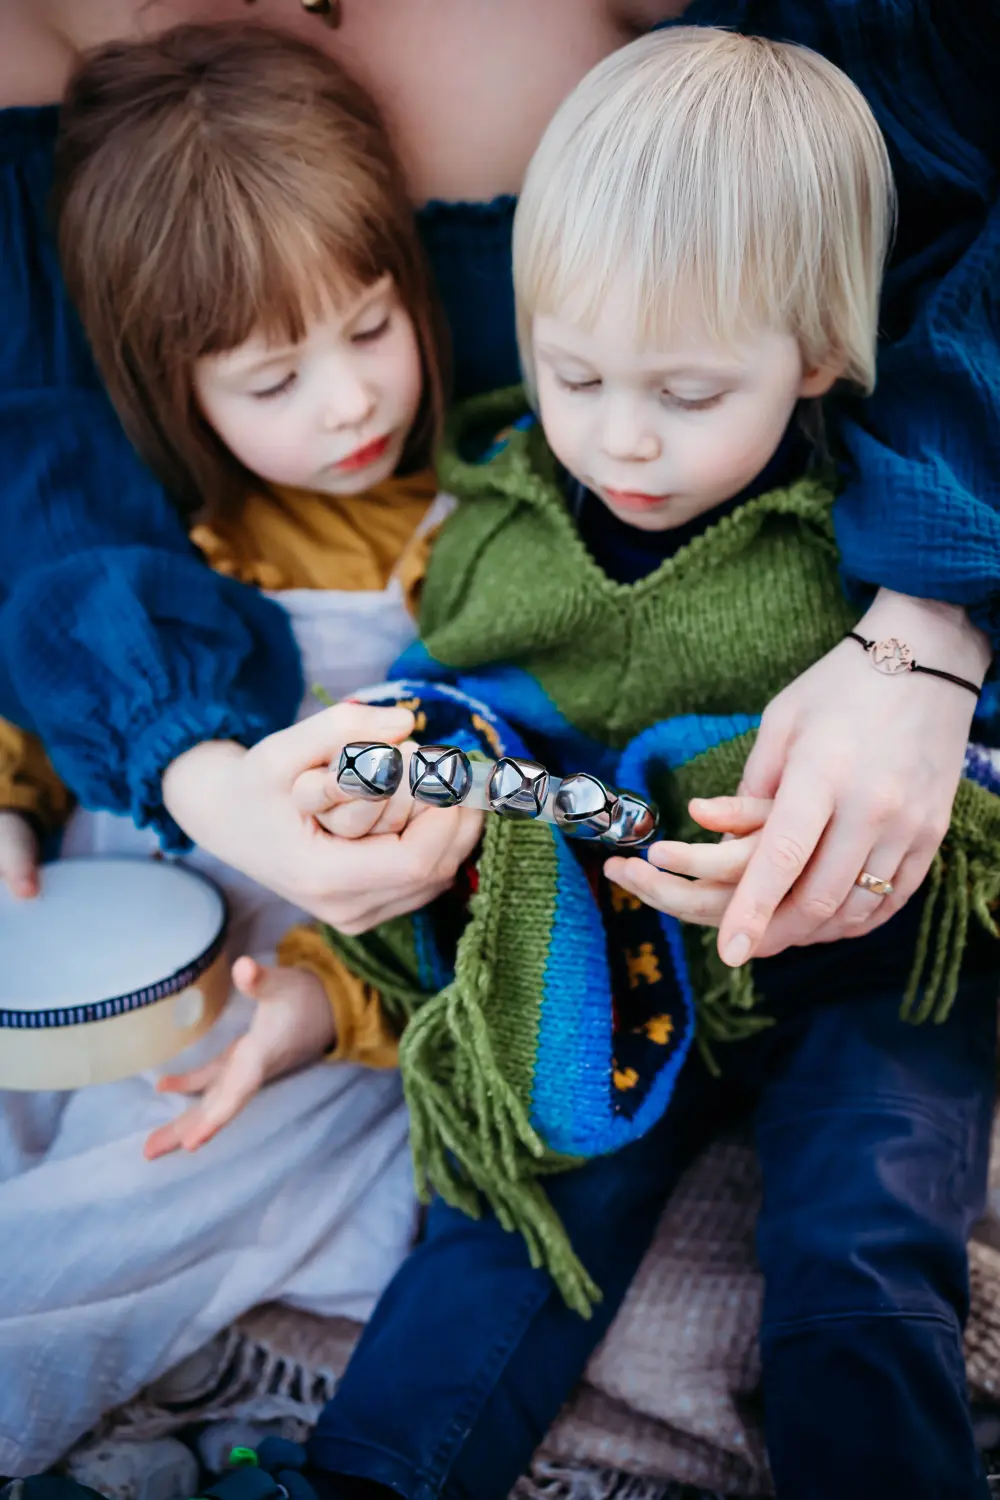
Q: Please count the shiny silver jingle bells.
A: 5